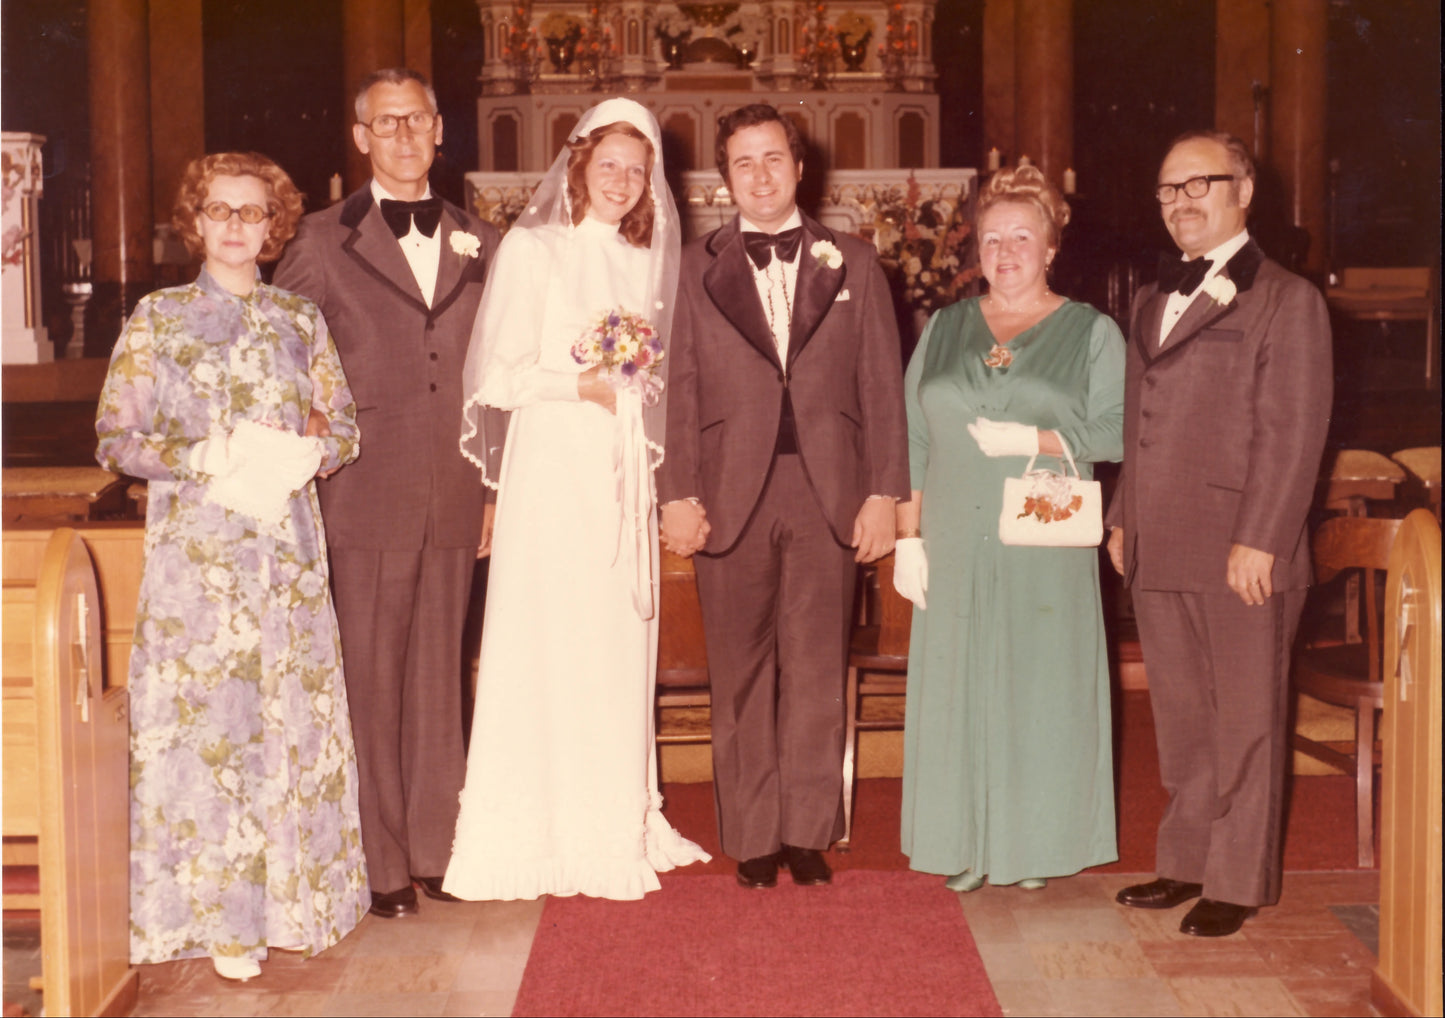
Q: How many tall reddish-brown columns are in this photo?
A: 4